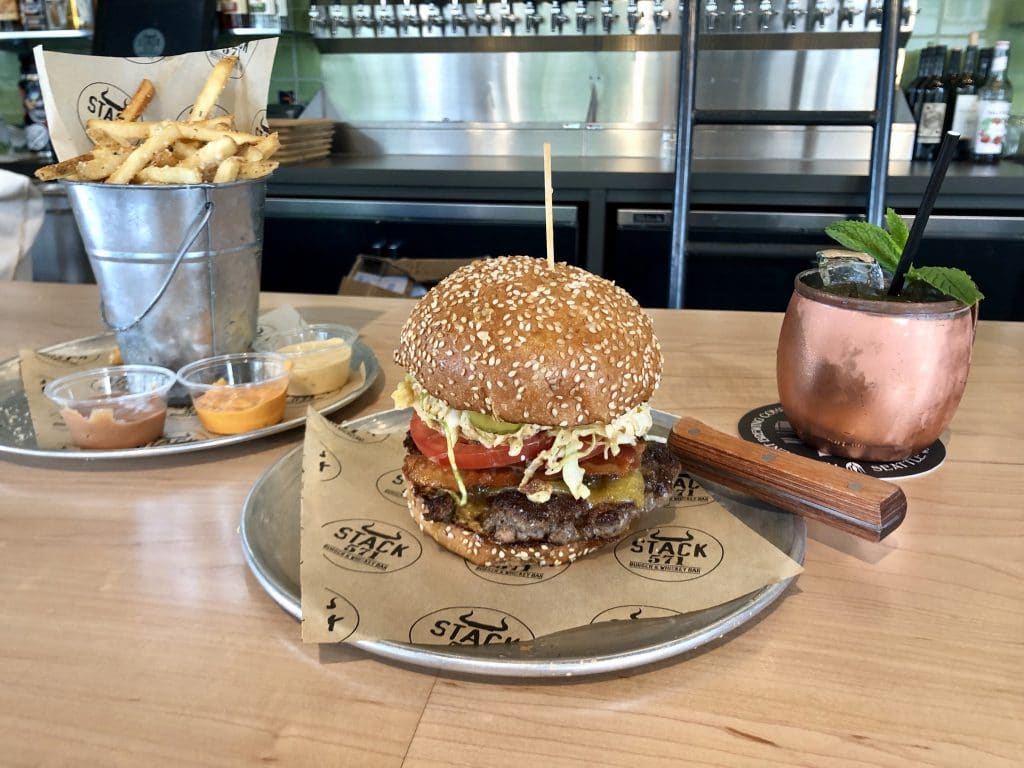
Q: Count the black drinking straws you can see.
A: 1